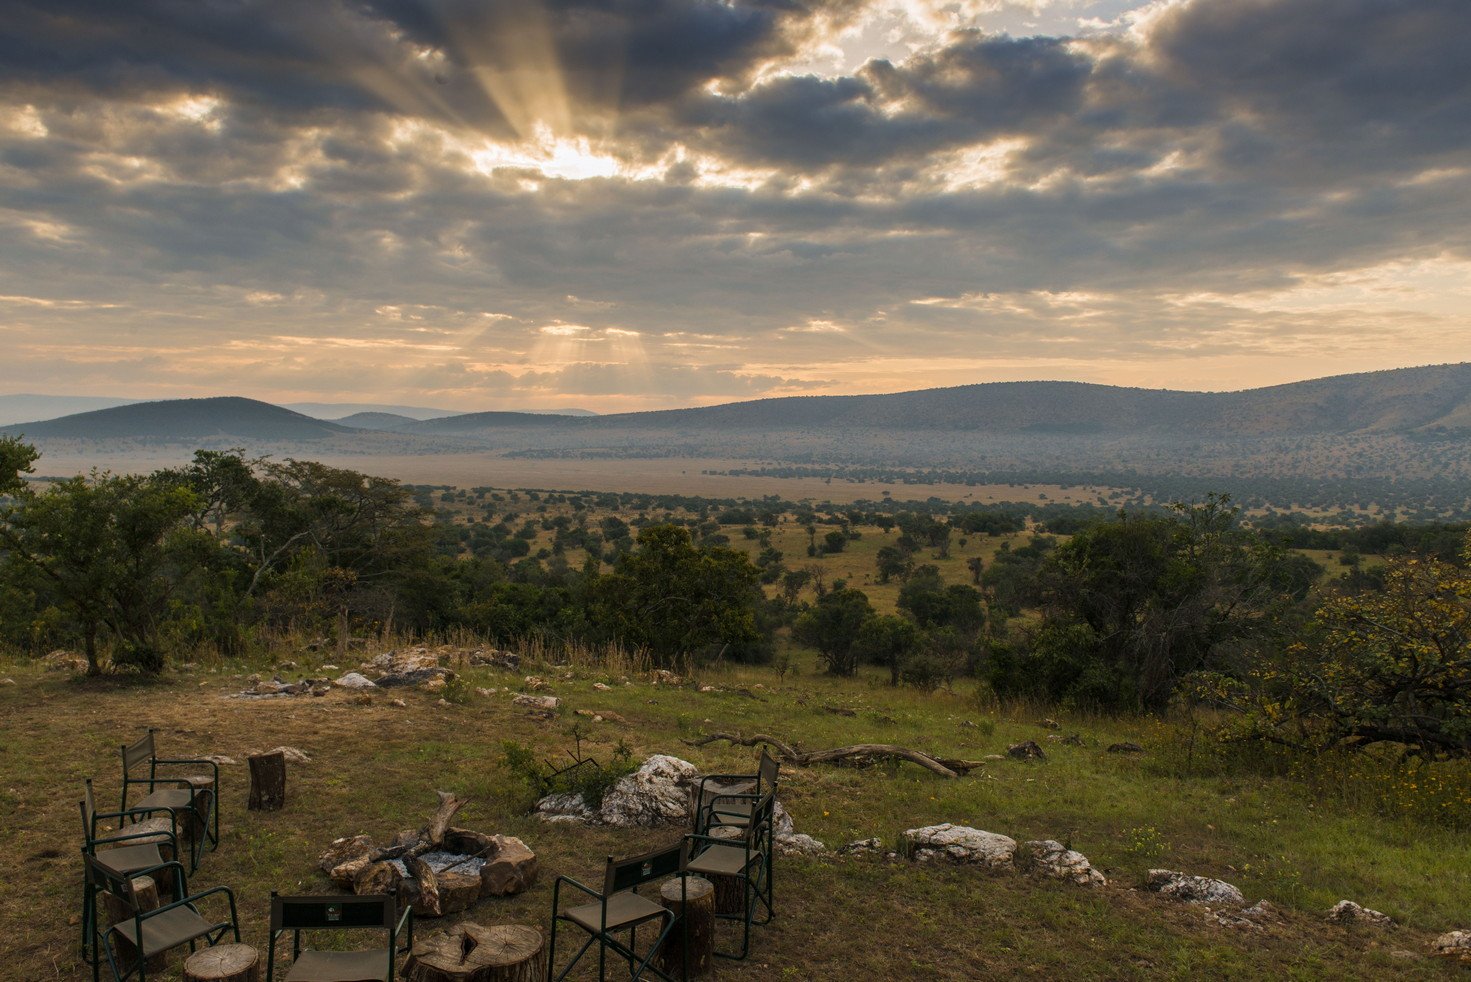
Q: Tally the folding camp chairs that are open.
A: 7